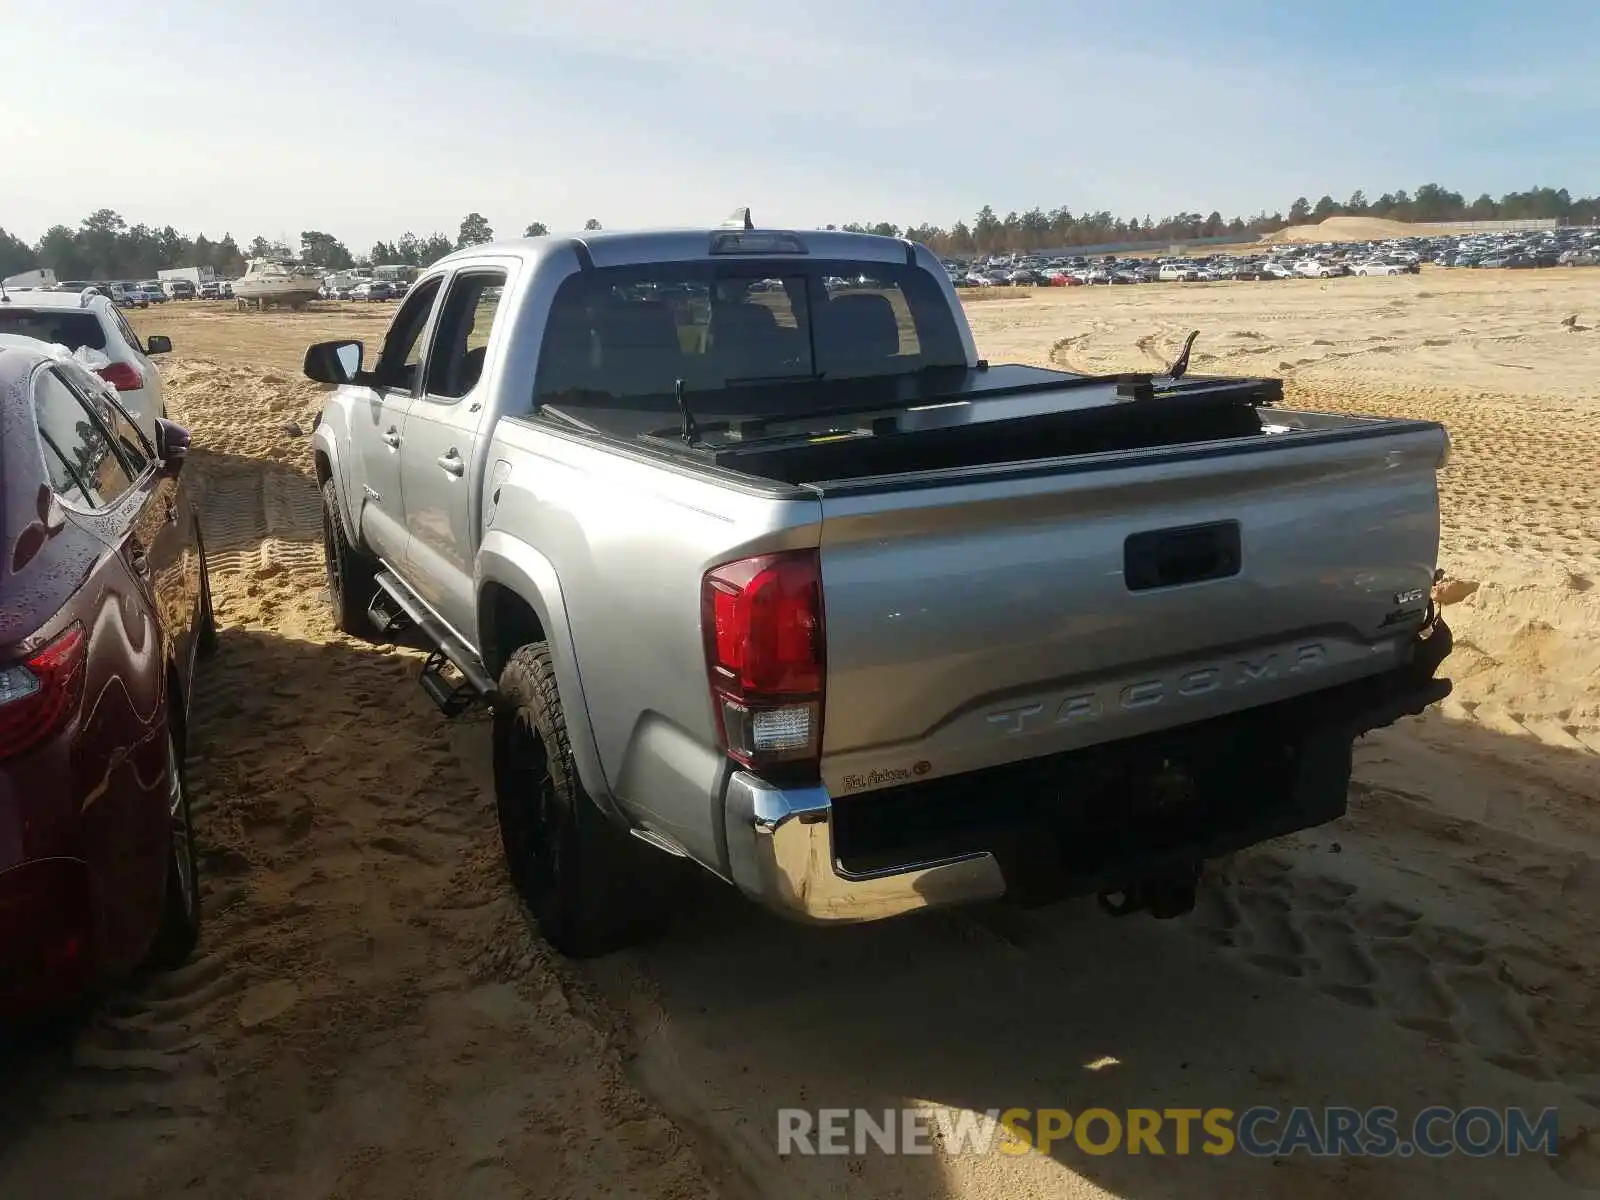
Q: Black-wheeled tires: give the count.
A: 2